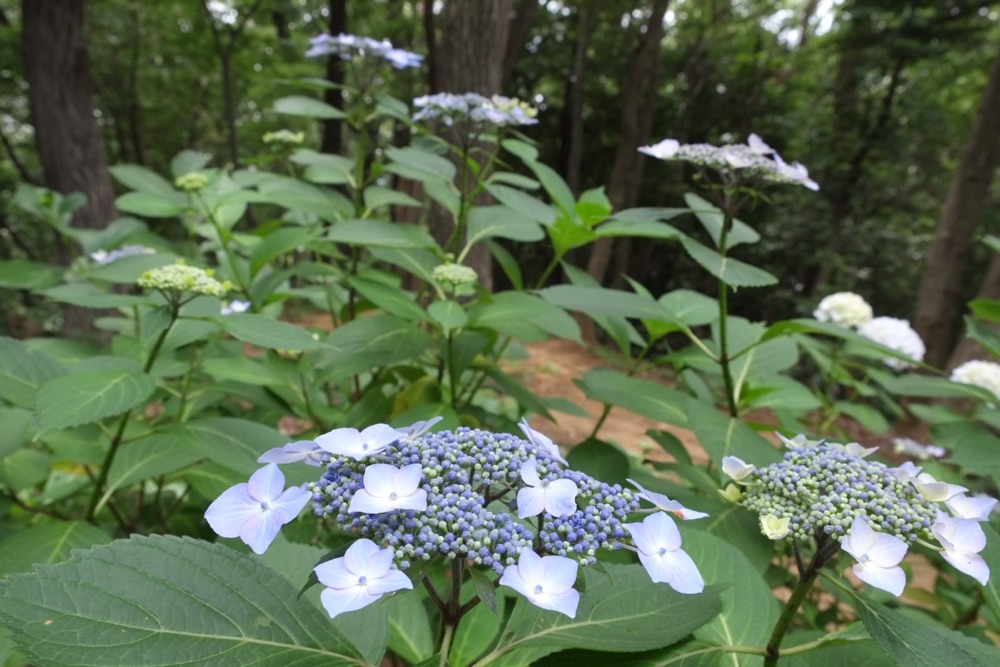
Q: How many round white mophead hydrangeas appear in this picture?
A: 3